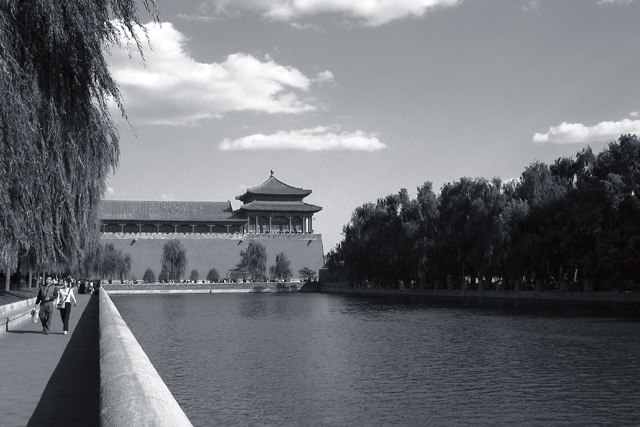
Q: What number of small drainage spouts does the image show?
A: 3